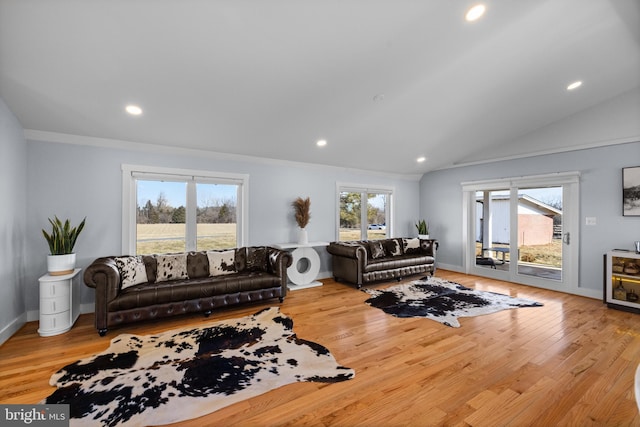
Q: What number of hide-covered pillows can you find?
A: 7